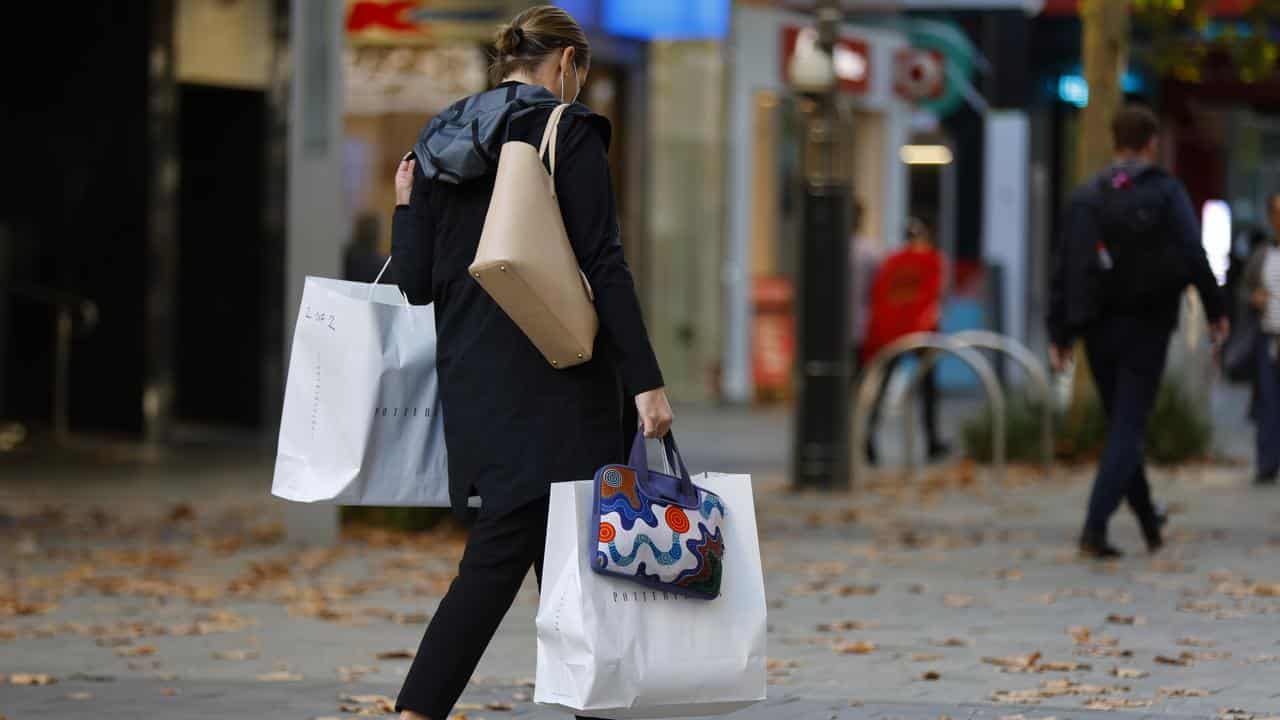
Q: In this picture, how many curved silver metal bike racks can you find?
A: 2